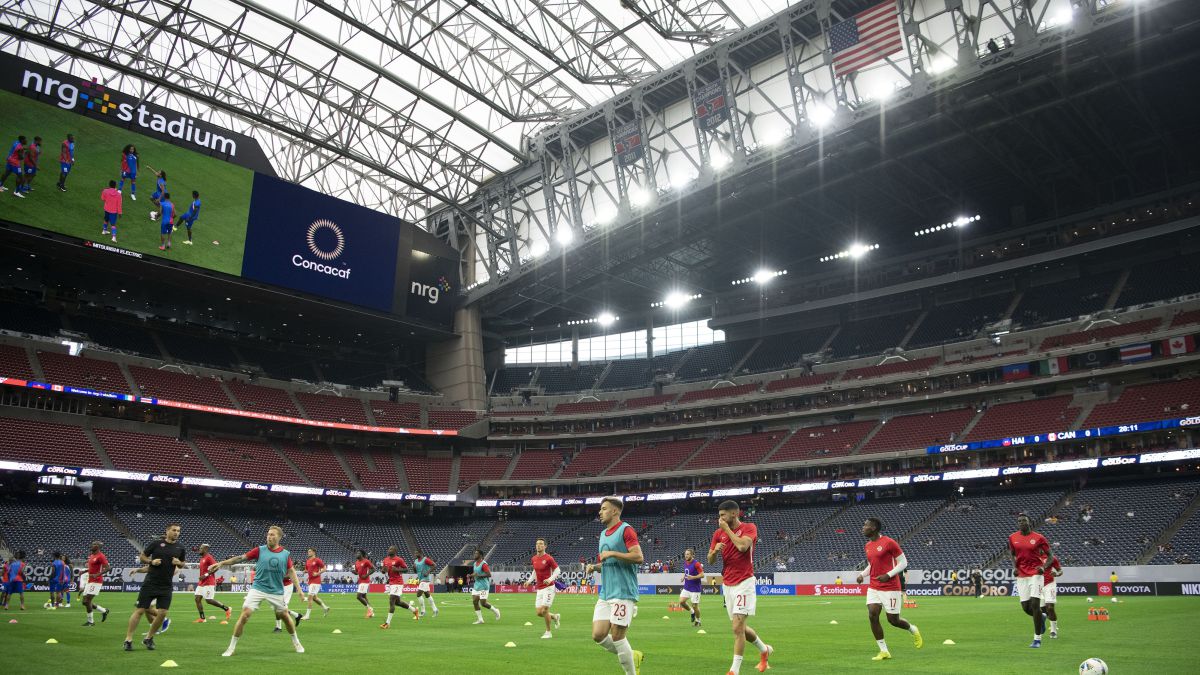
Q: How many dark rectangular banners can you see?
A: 2